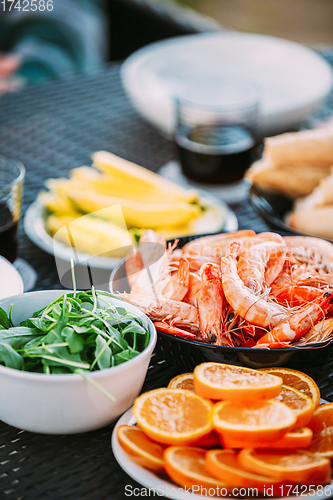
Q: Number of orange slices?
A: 12